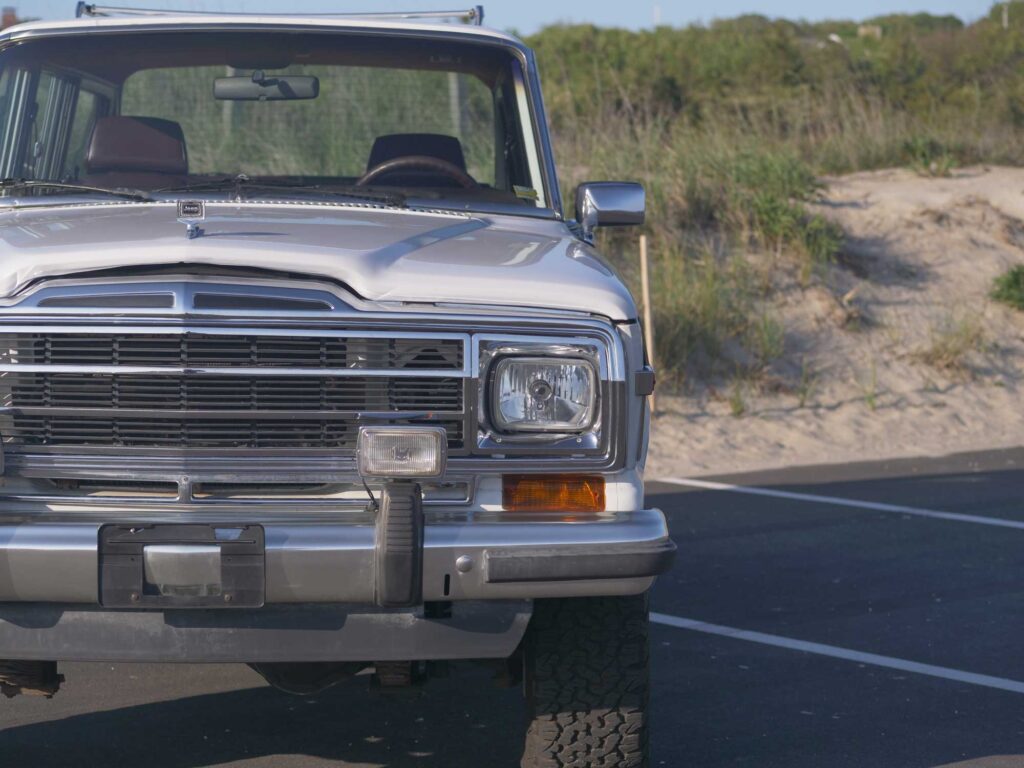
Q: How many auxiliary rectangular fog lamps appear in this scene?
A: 1